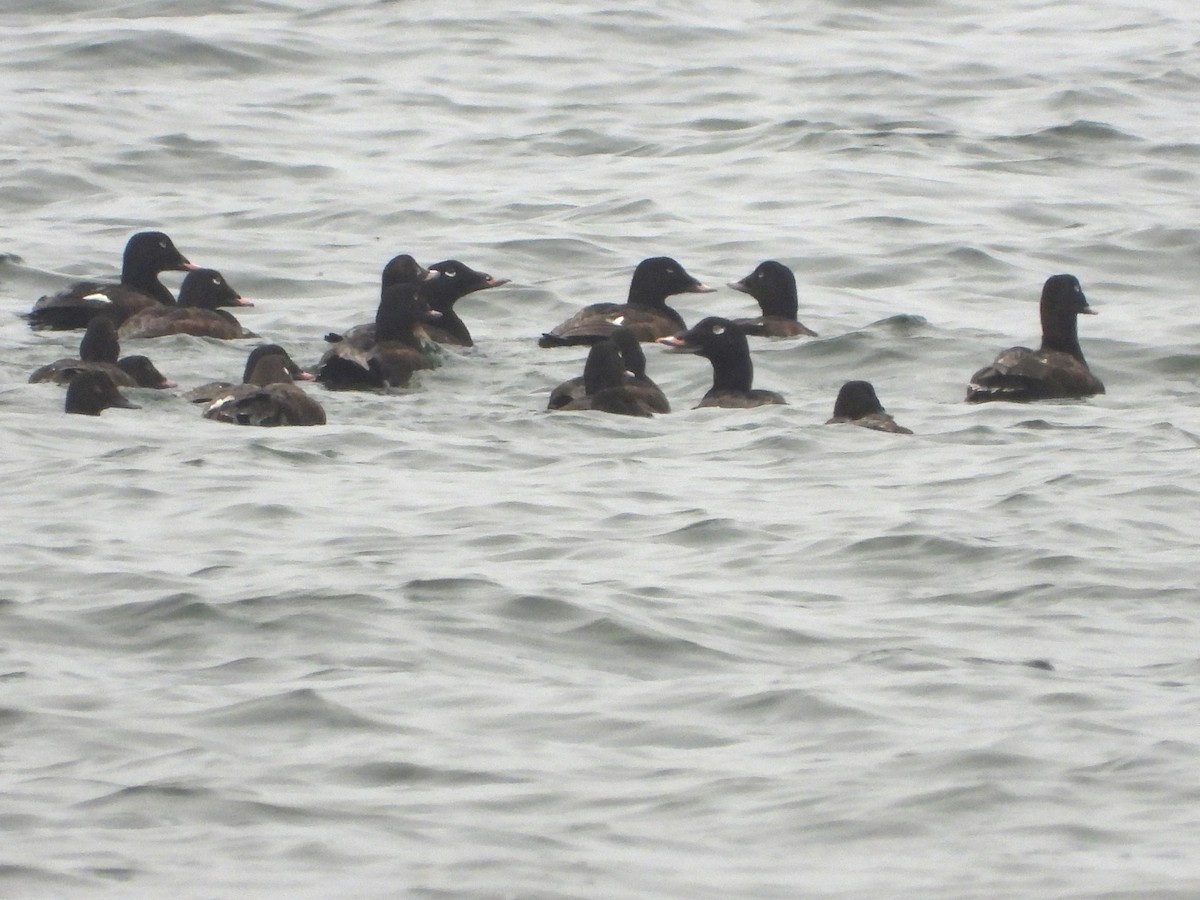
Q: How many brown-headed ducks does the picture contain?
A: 1